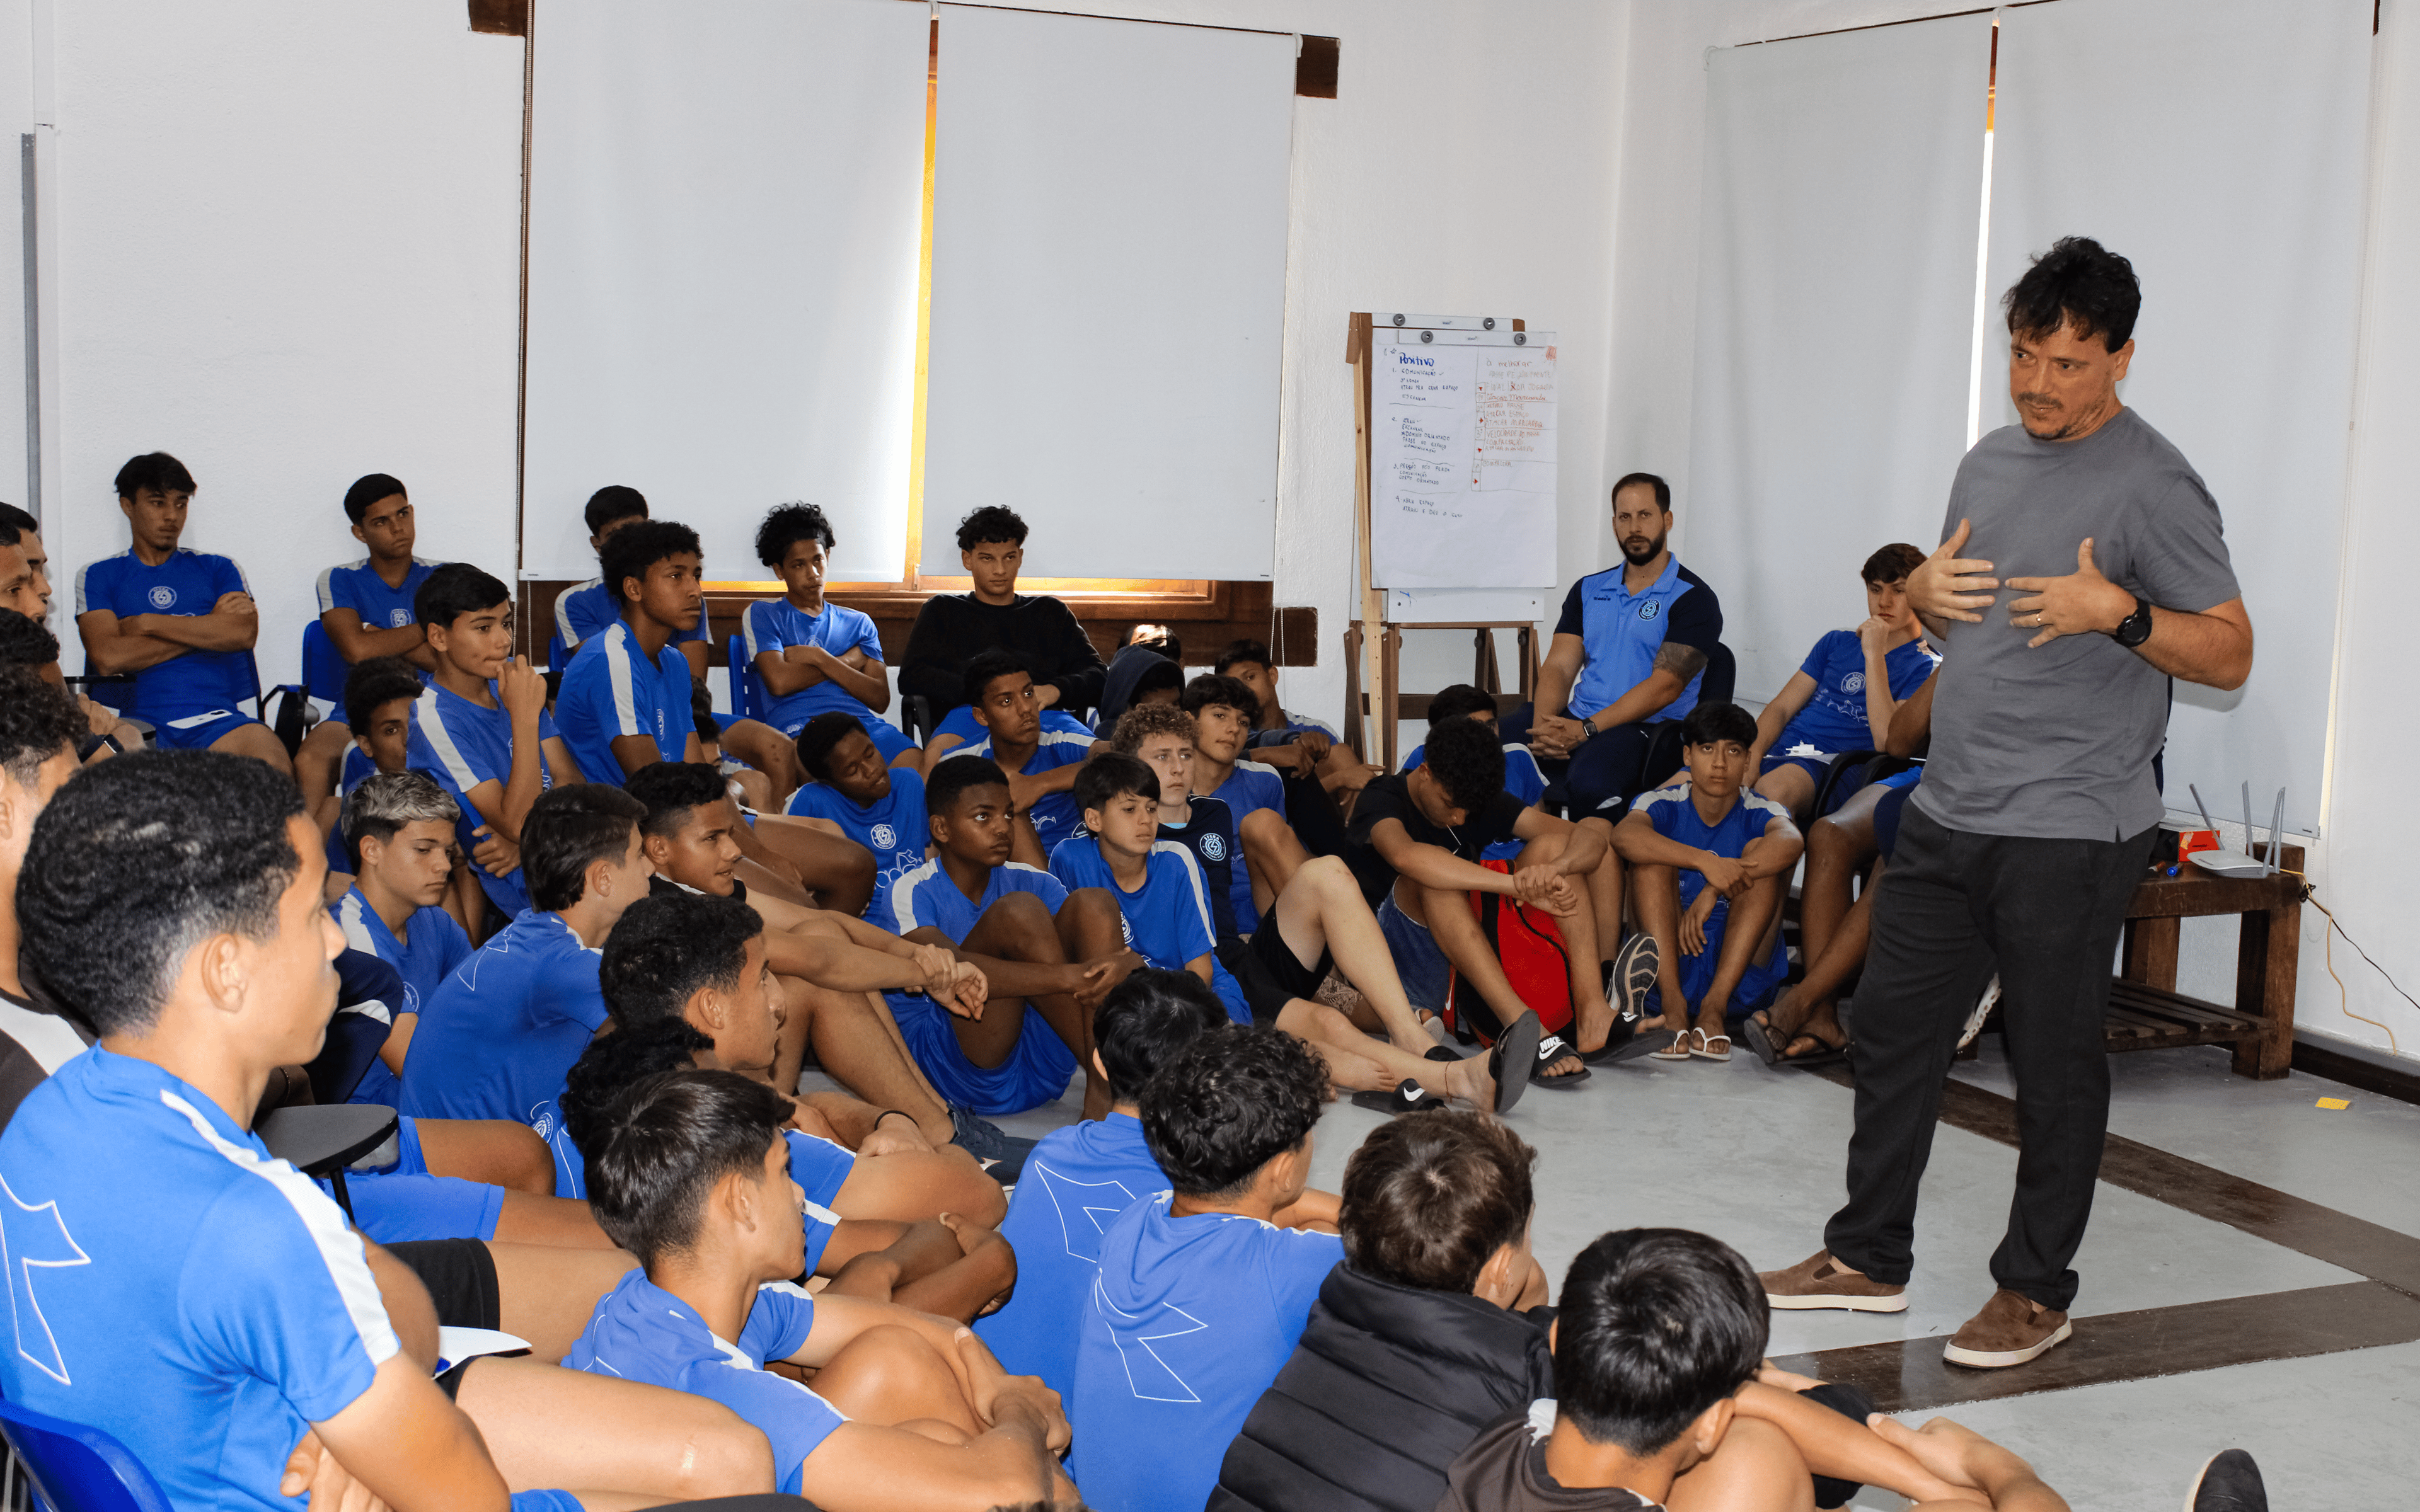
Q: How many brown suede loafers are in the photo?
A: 2